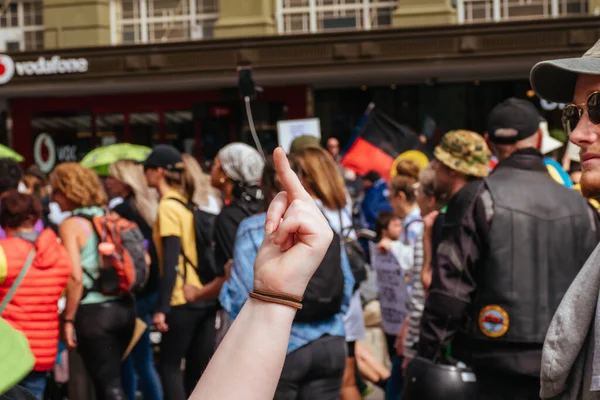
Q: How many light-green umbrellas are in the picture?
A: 2